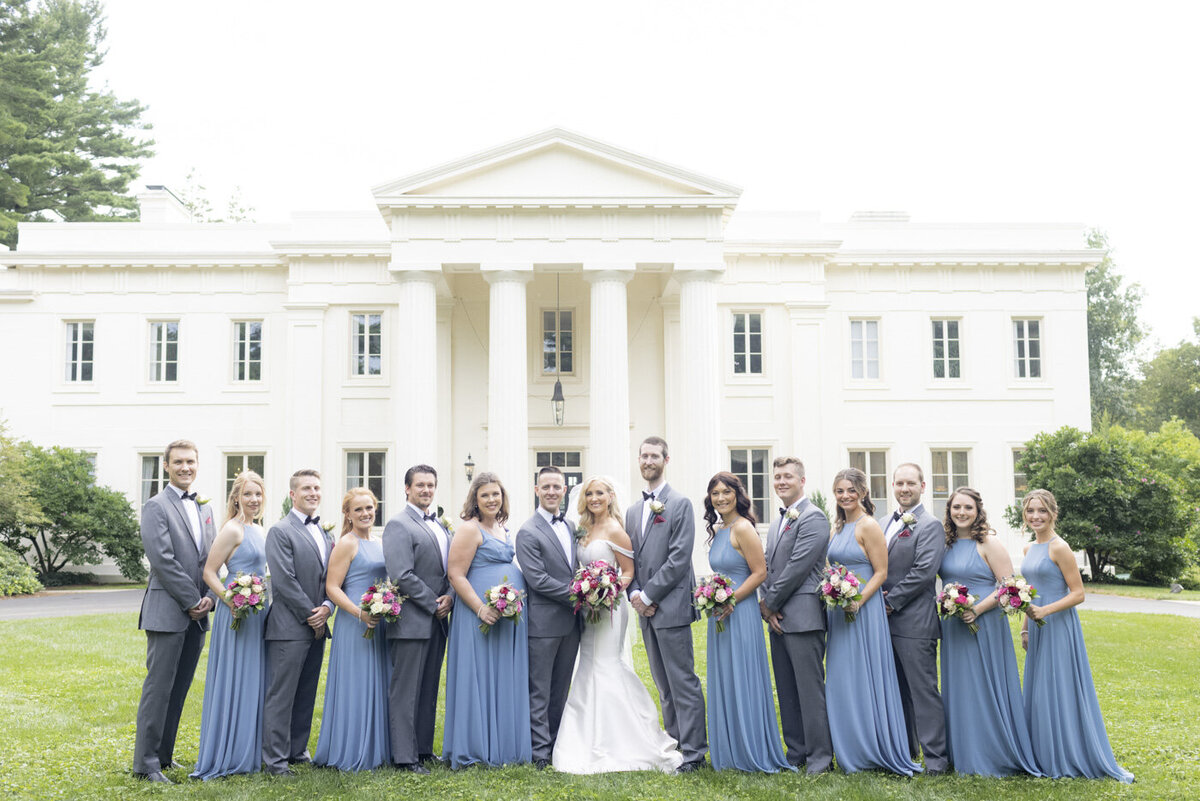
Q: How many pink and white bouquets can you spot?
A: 8